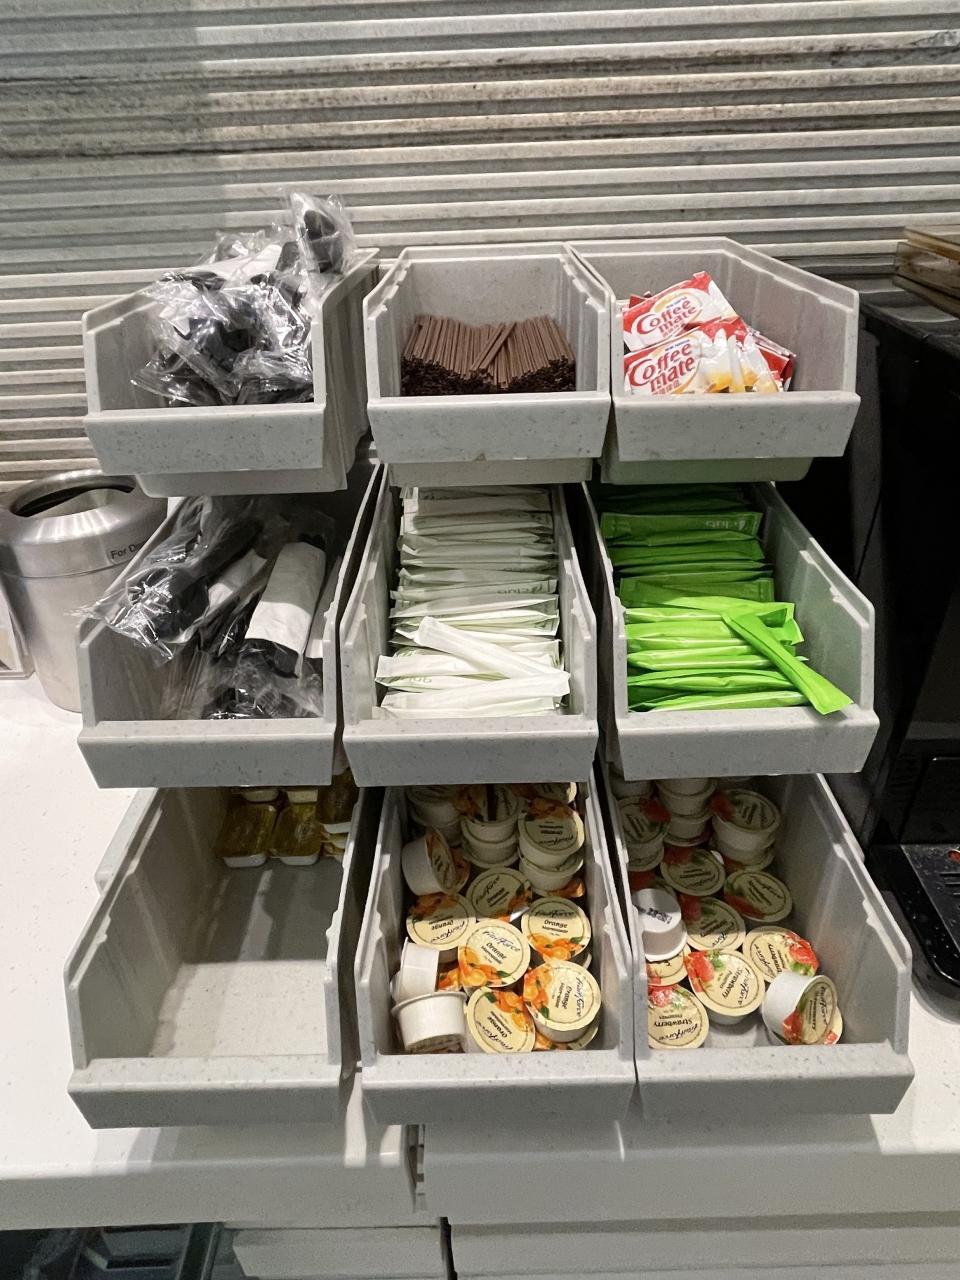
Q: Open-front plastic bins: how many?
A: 9